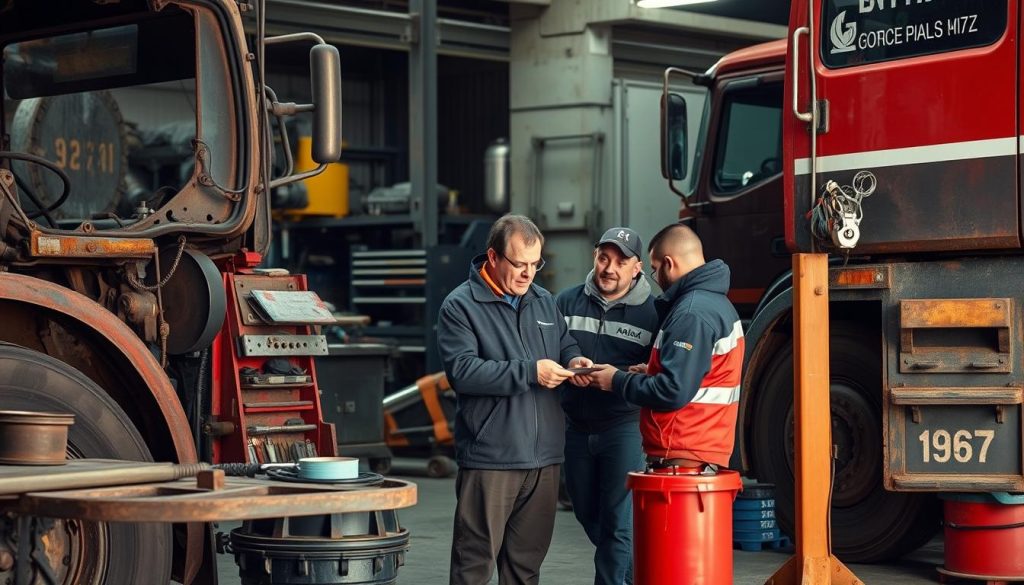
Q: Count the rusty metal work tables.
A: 1